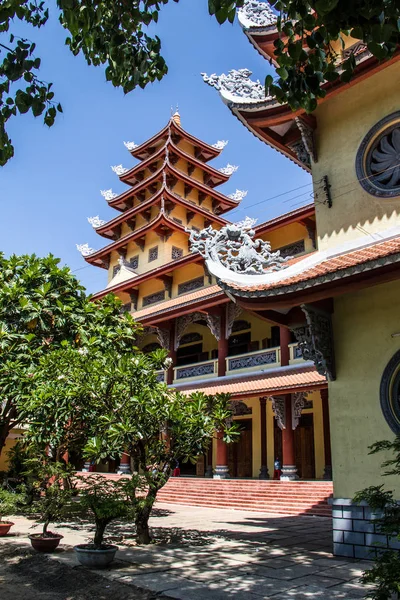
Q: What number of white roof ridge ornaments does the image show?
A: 12